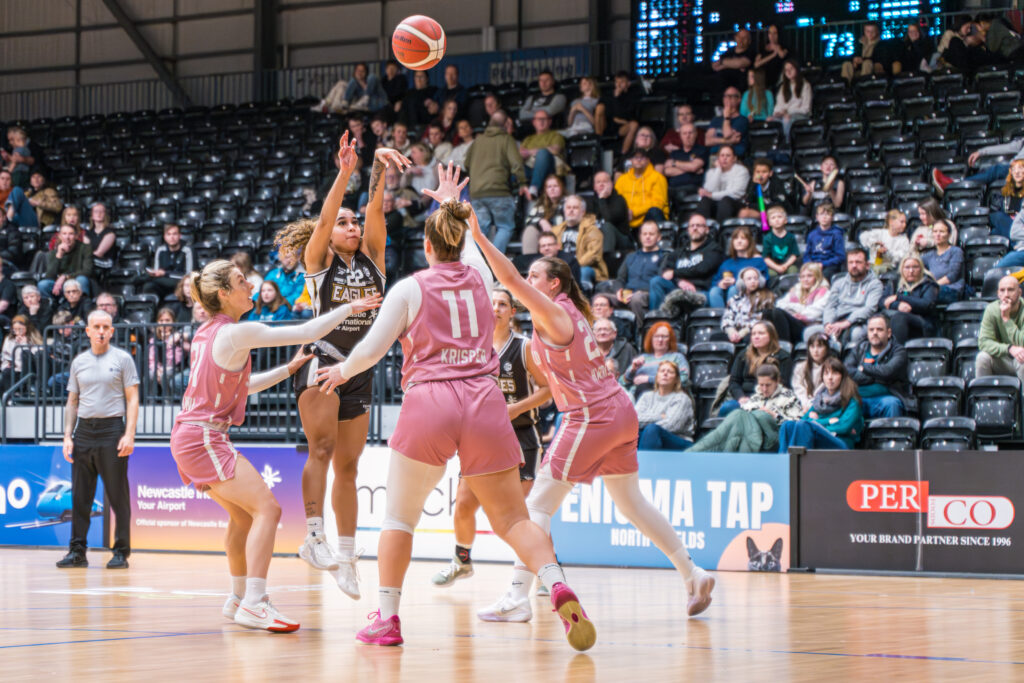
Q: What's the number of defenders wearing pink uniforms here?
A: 3